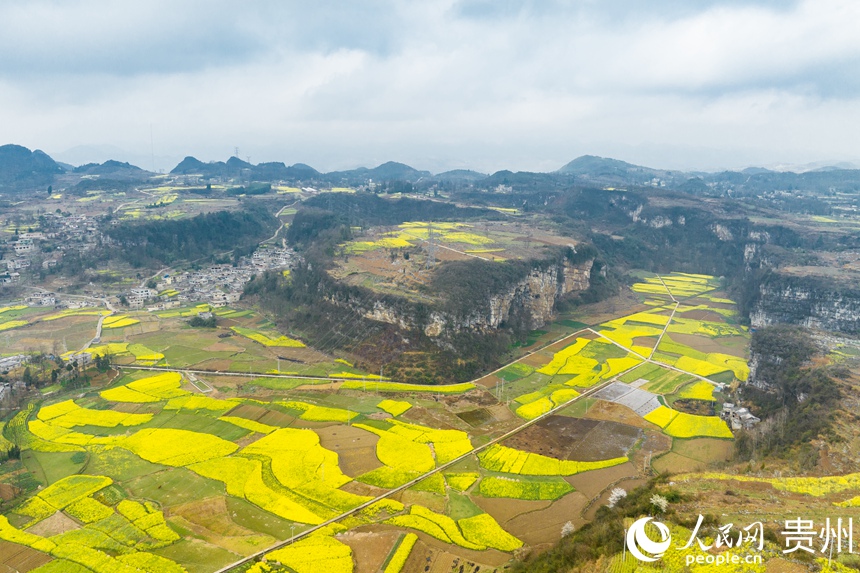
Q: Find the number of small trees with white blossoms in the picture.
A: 3